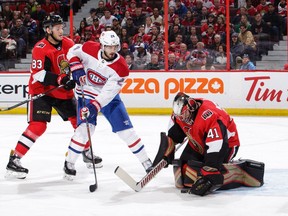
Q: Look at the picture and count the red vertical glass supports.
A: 3